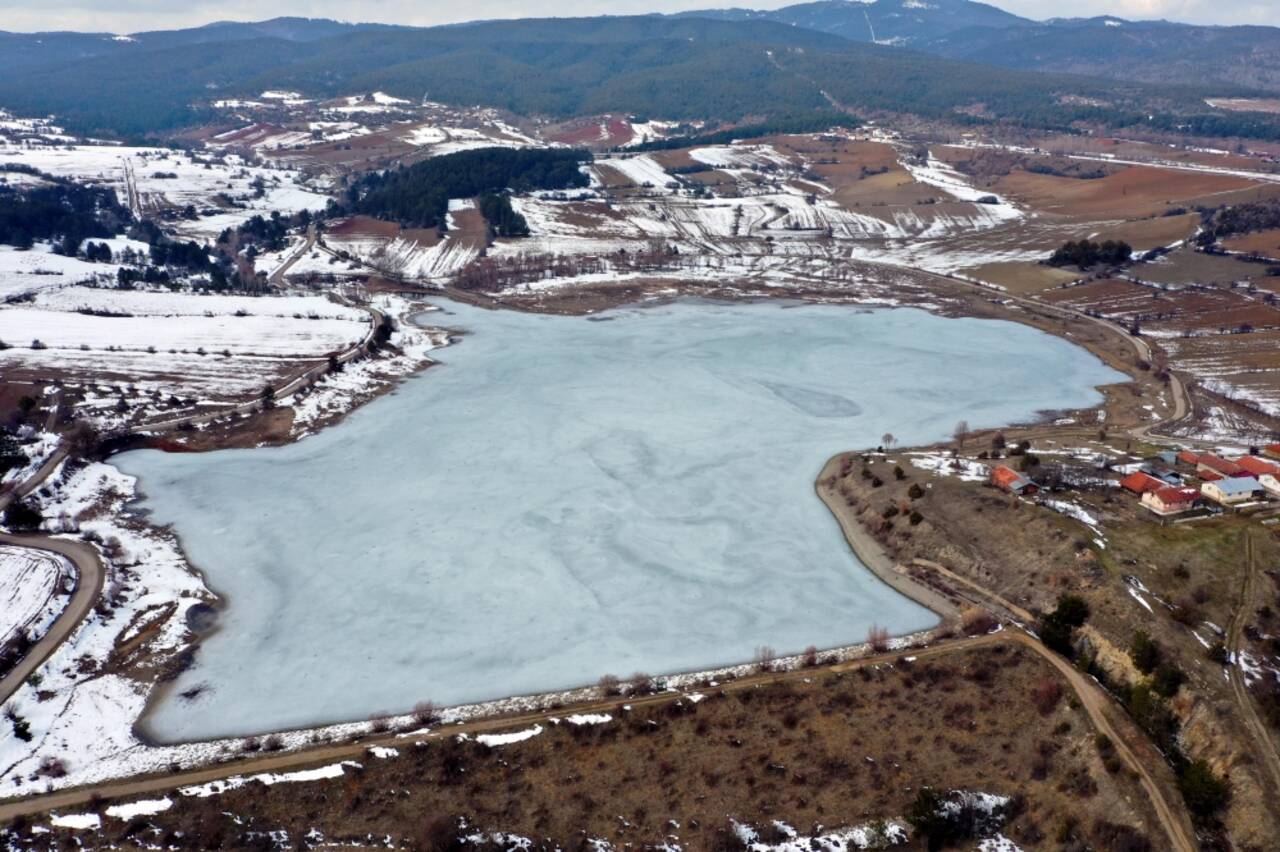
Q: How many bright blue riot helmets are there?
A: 0